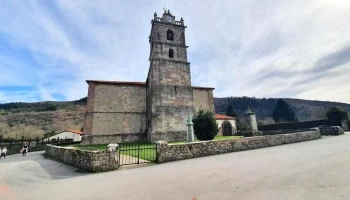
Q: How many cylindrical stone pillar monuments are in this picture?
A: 2